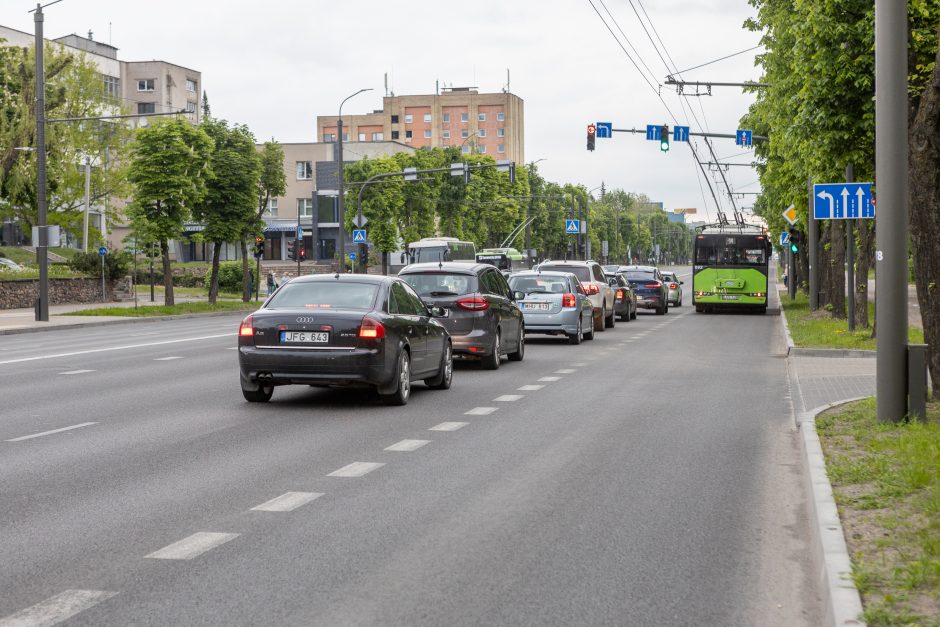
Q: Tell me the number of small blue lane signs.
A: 4